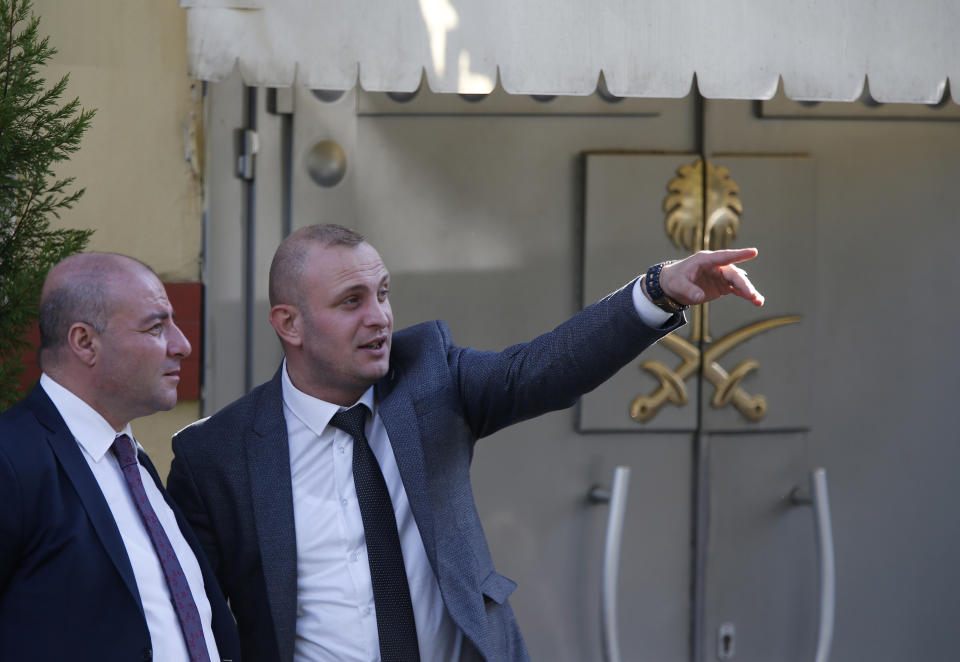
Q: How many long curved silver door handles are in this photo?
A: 2